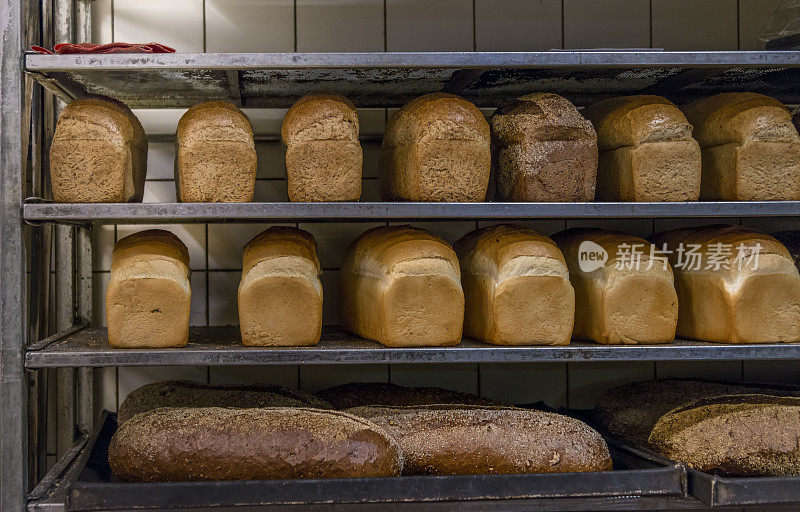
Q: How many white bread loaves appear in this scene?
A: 6